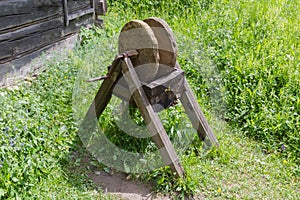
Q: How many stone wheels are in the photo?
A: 2